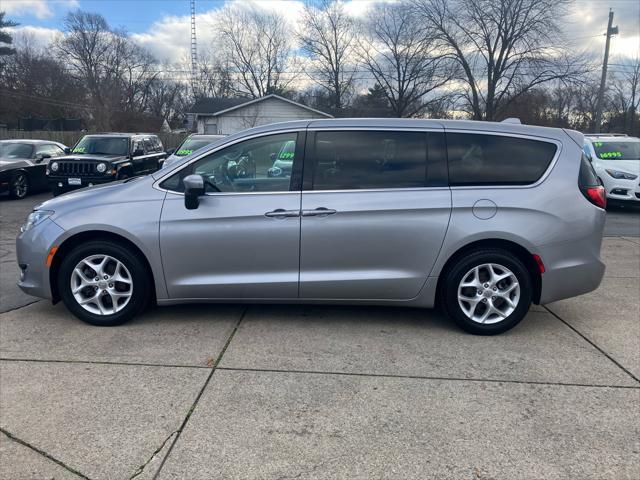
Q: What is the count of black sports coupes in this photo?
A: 1